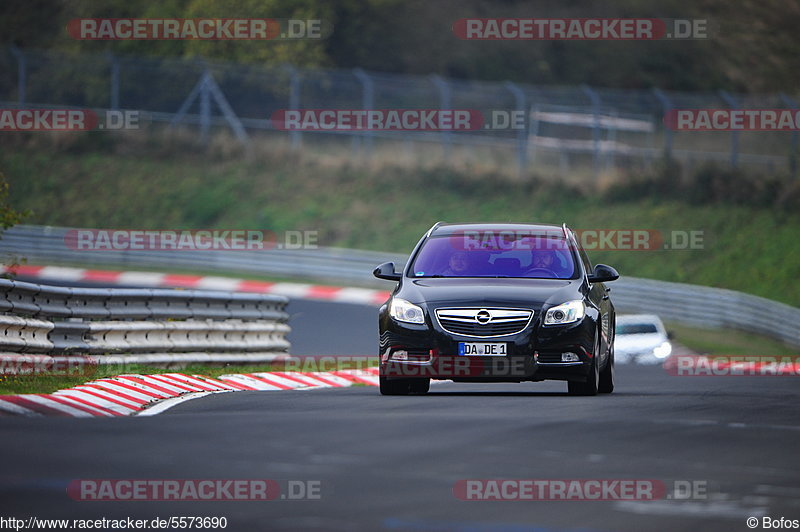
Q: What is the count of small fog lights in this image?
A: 2